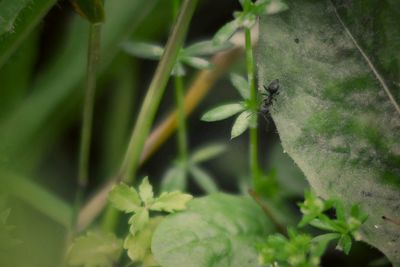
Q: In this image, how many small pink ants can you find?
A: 0